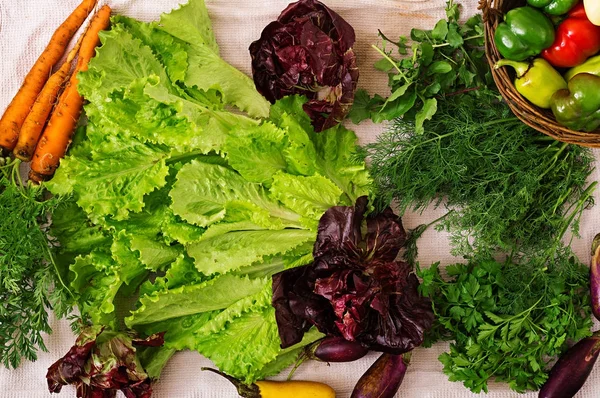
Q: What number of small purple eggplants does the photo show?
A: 4